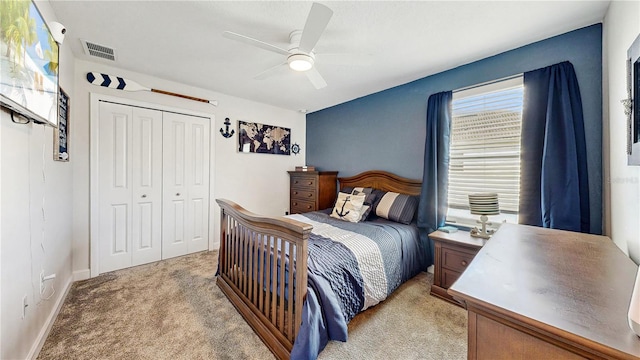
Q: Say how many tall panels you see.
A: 4